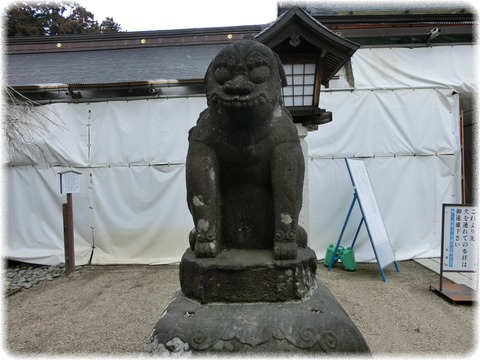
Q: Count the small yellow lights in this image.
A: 3